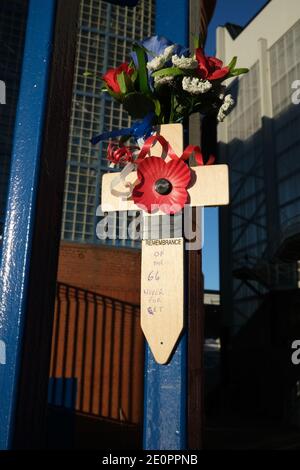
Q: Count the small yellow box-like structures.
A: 0